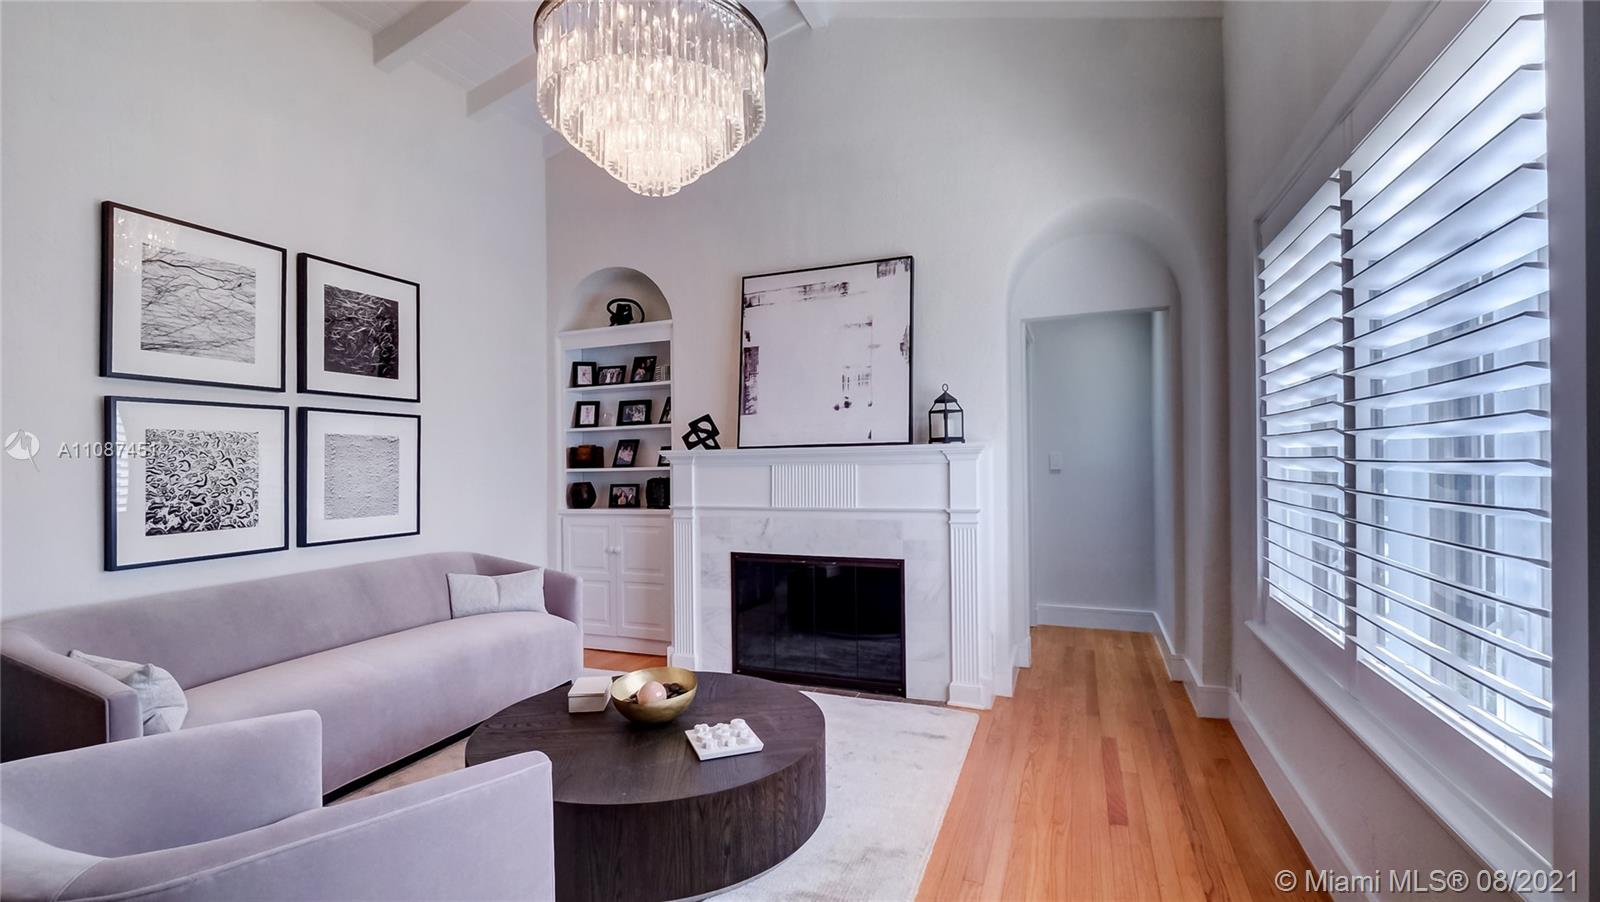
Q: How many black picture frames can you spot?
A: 14